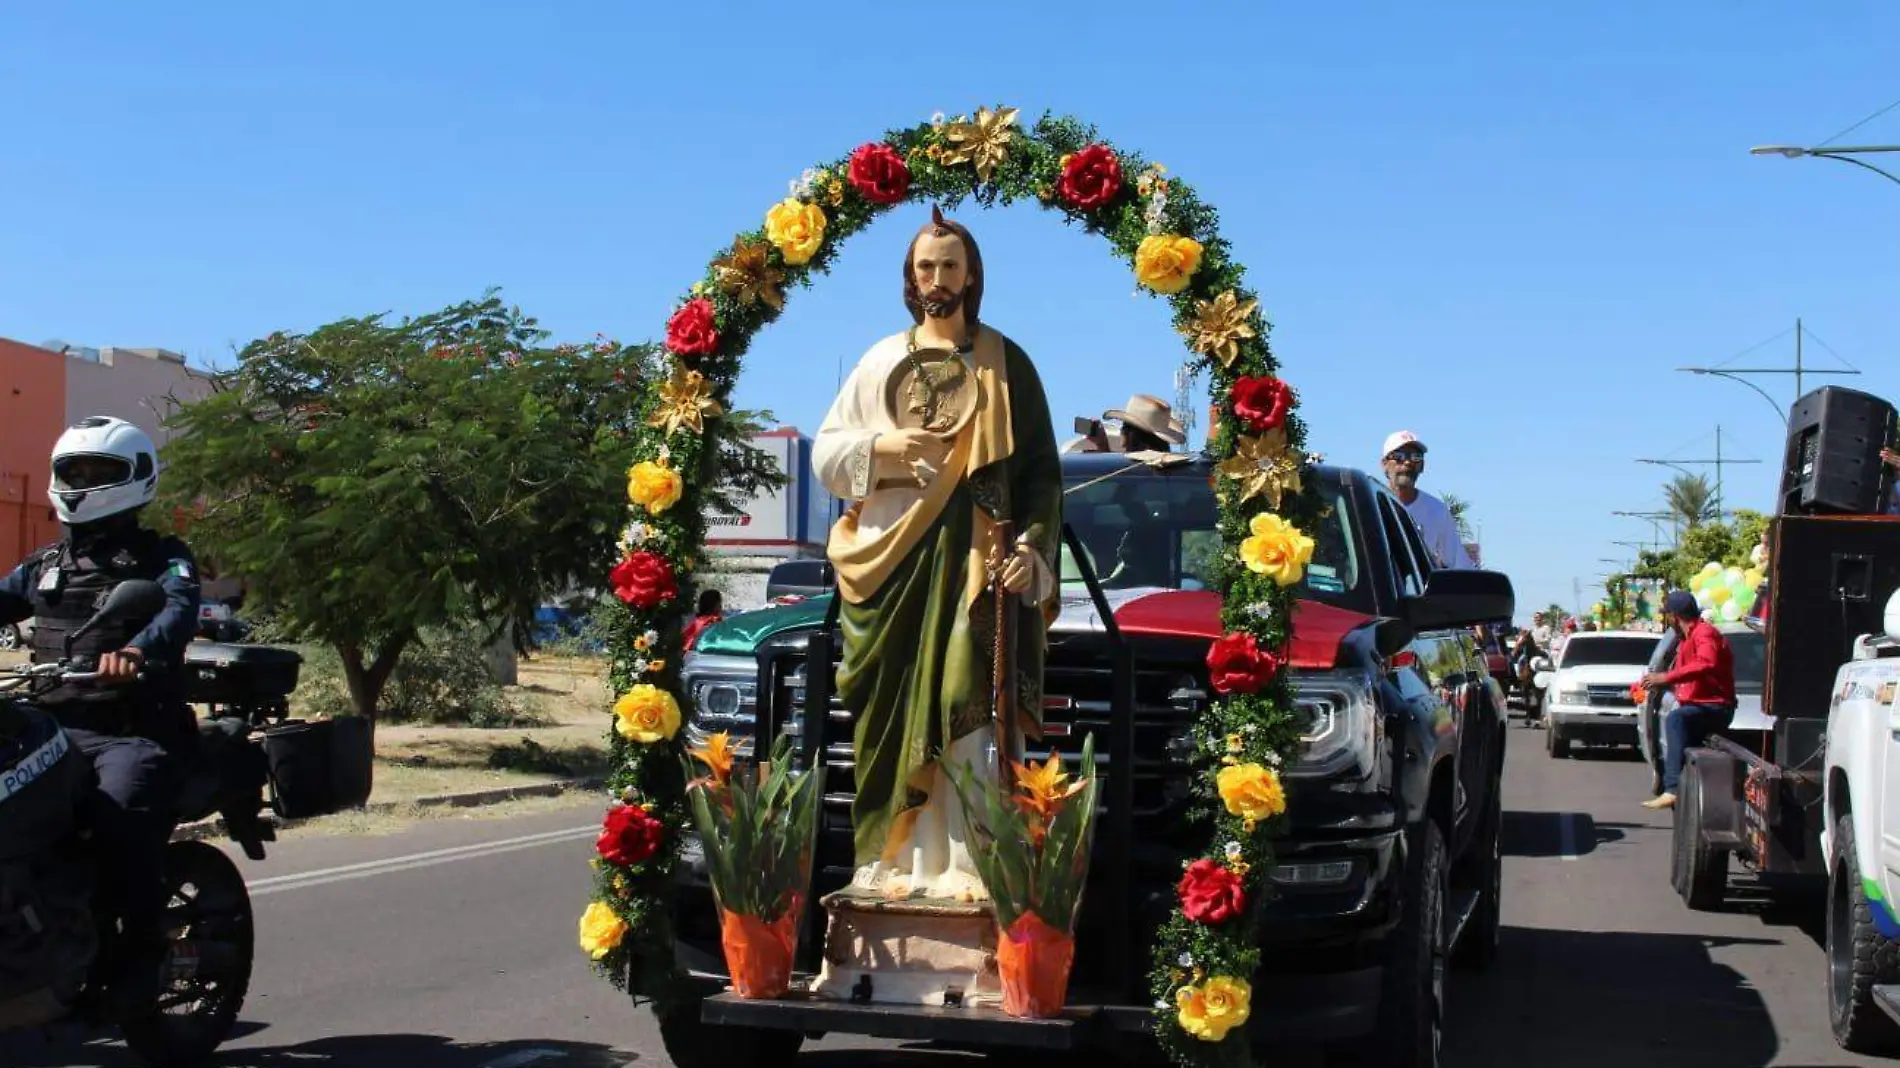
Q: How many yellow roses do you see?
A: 8